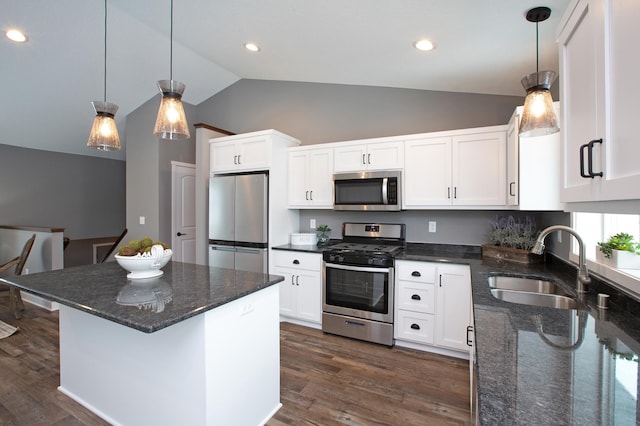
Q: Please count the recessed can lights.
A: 3